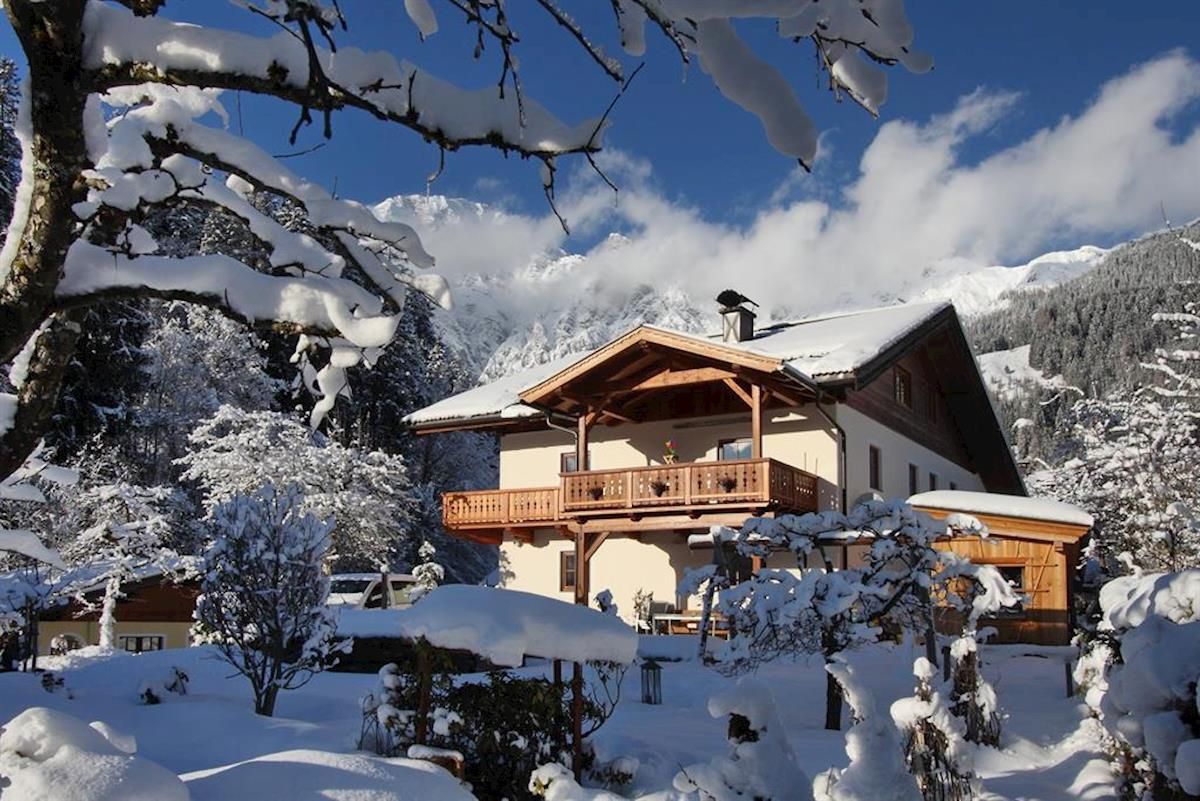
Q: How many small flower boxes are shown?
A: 3